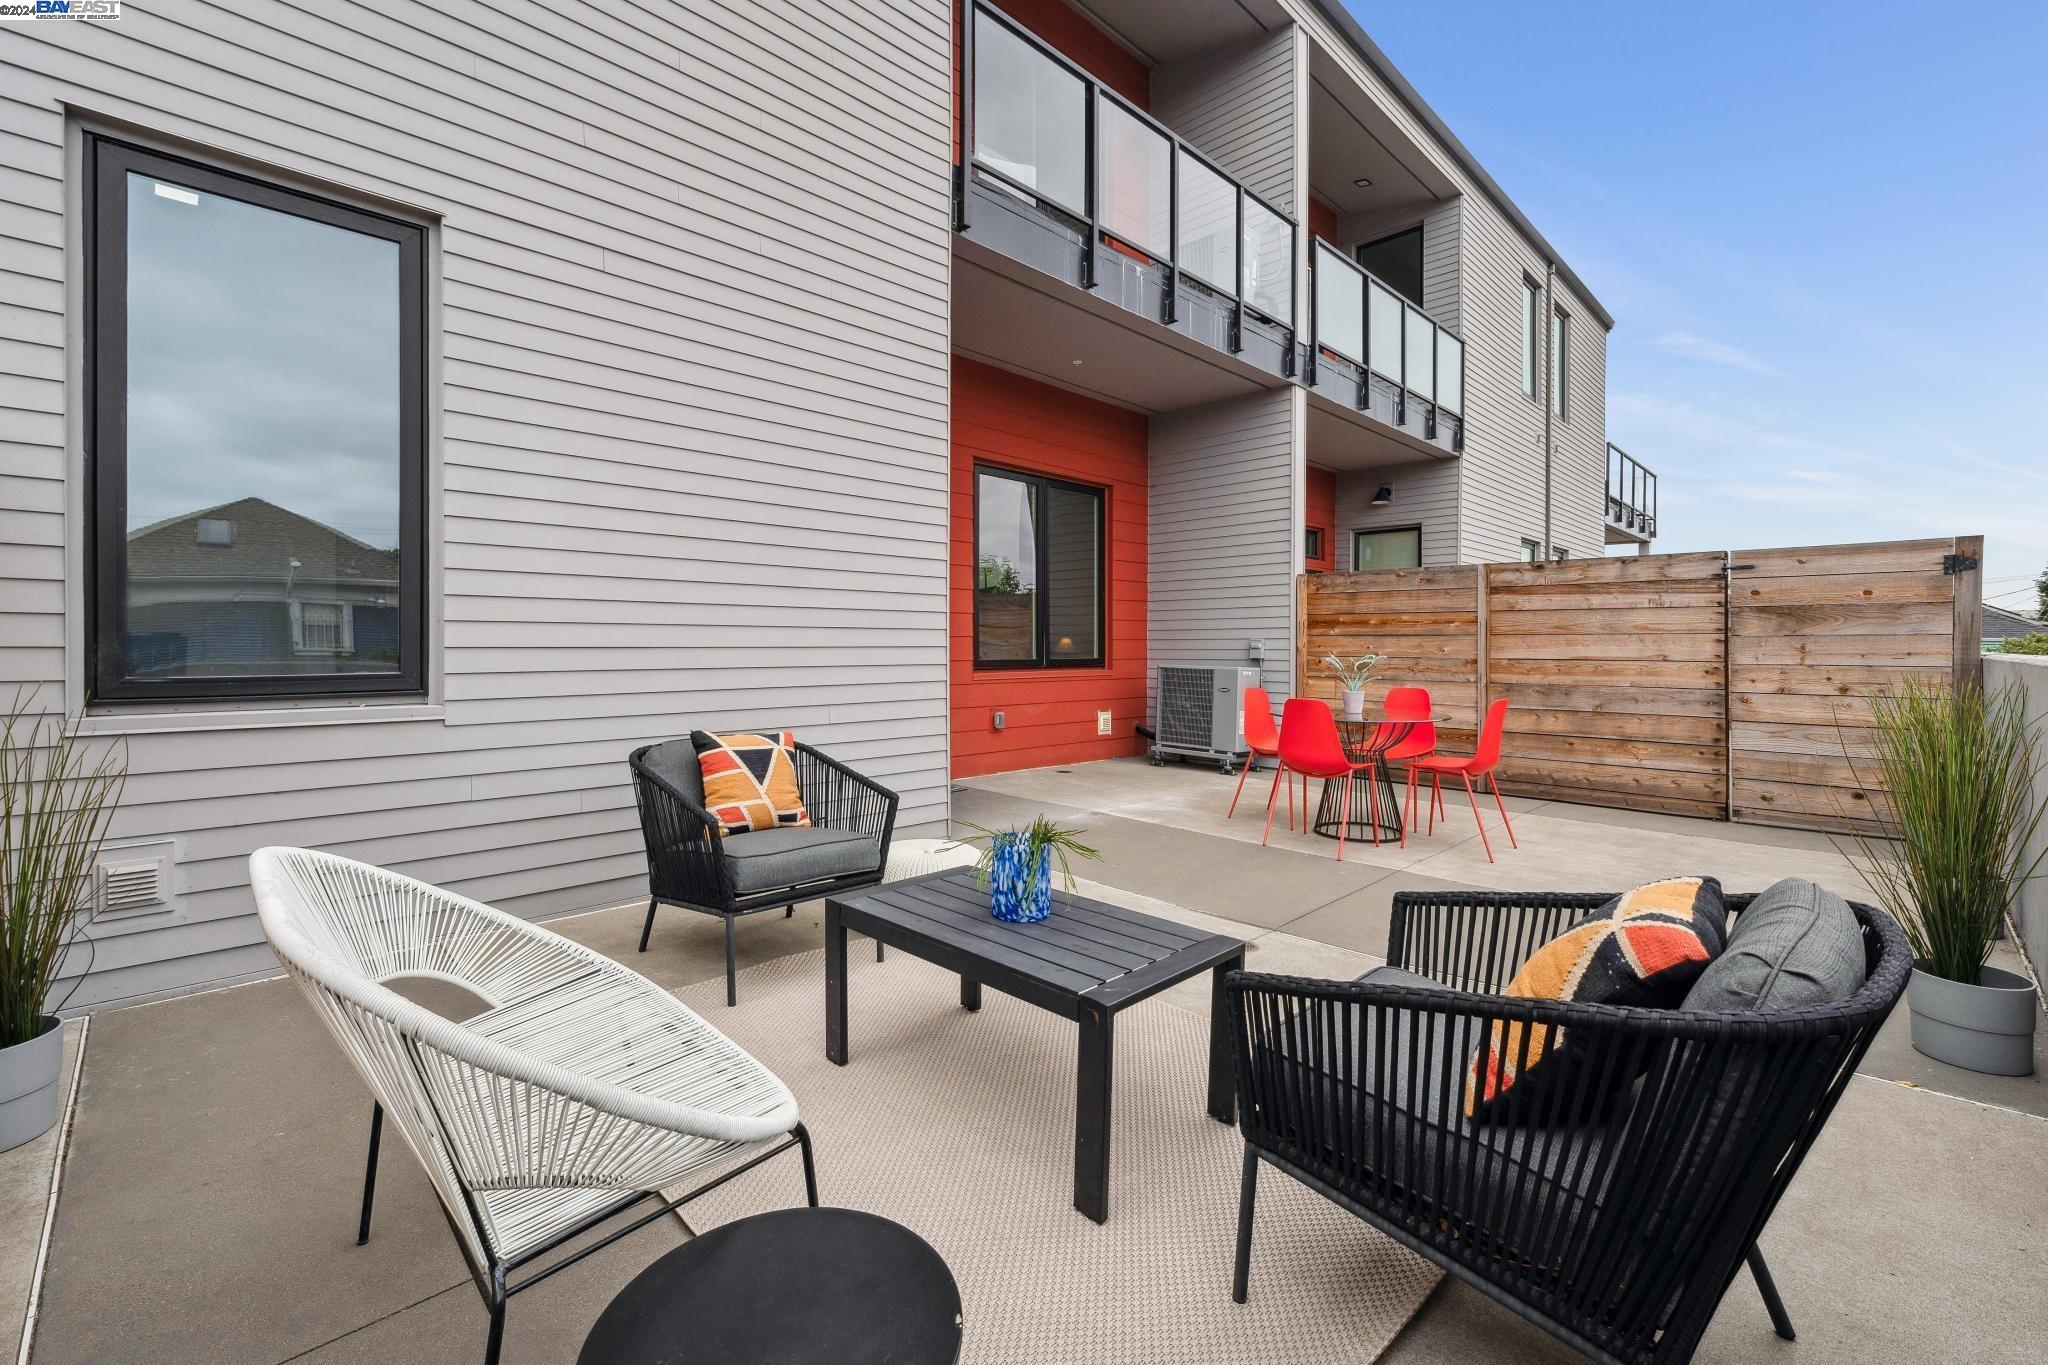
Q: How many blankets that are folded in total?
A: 0